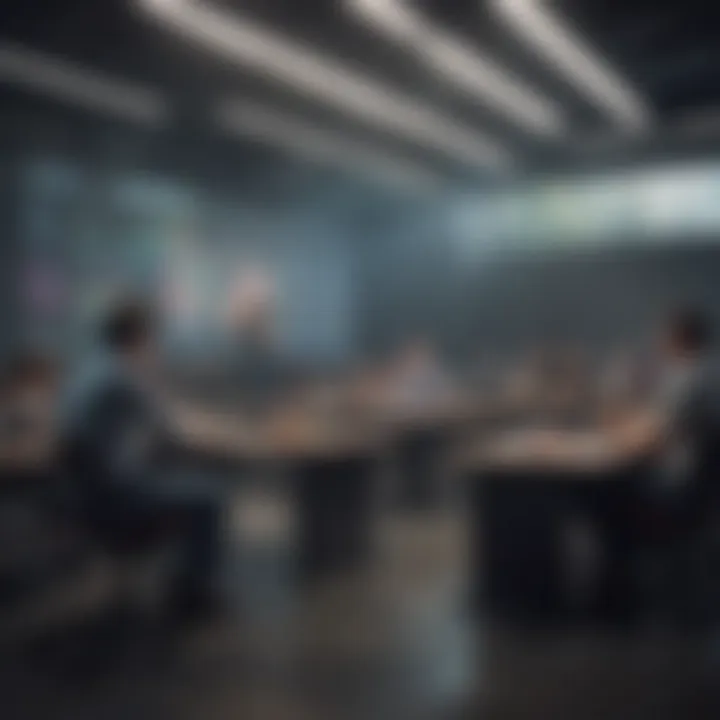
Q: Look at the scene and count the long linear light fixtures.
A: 5